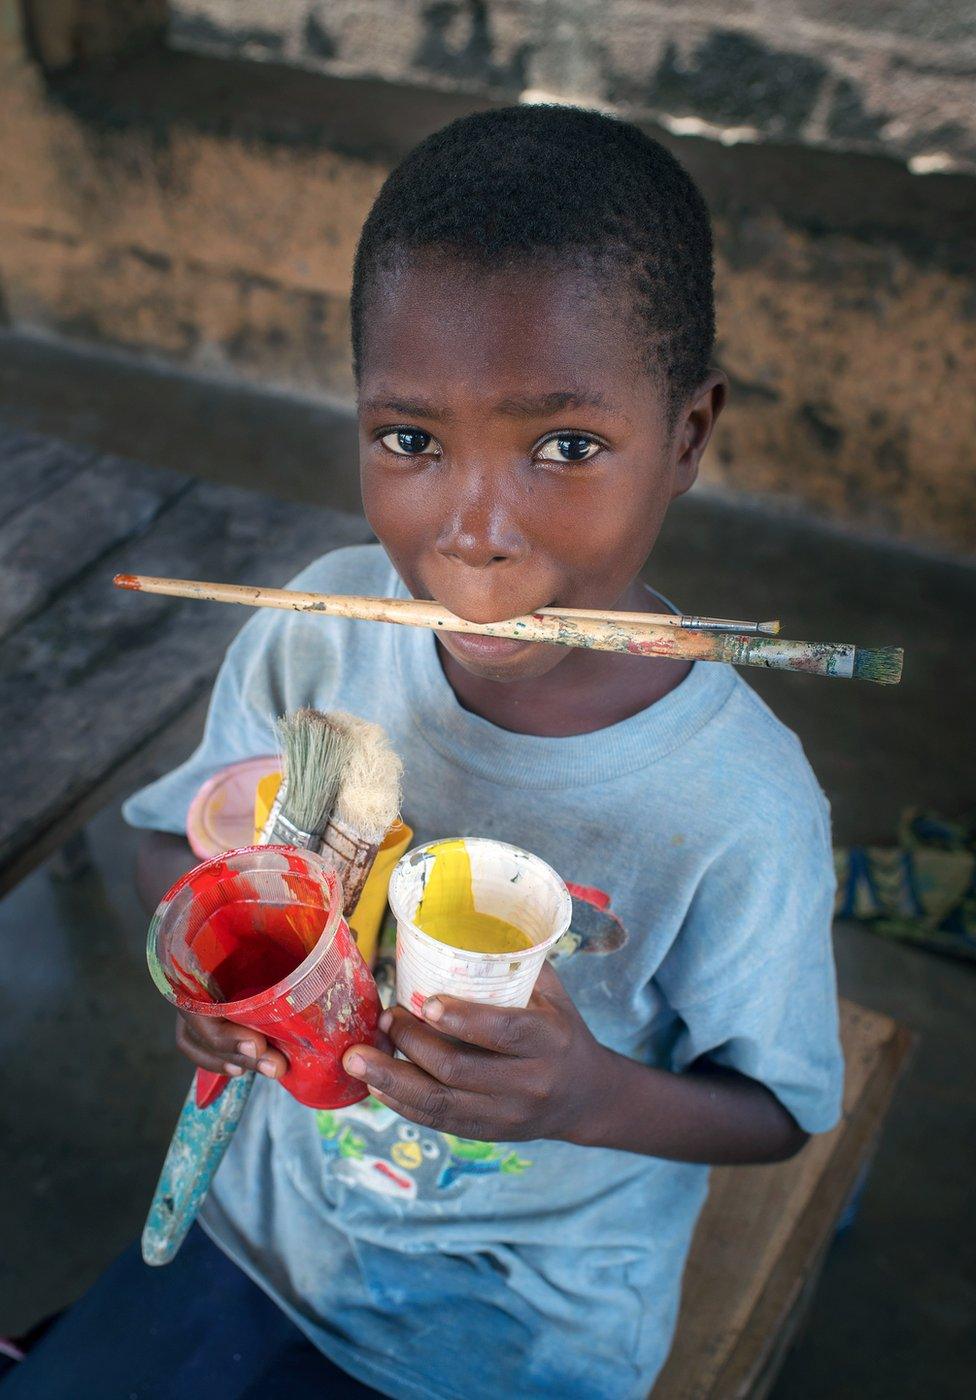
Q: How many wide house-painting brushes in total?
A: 2